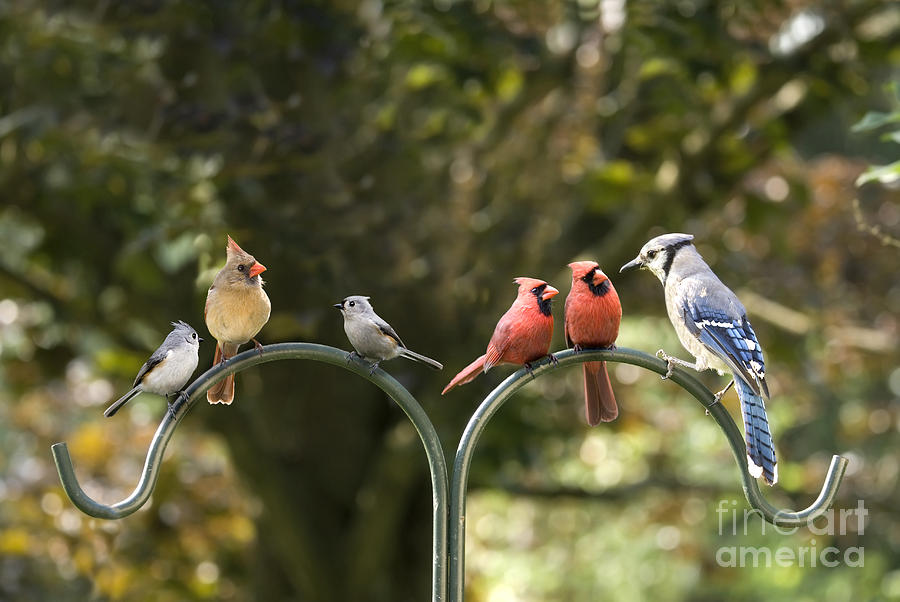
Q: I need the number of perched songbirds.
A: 6